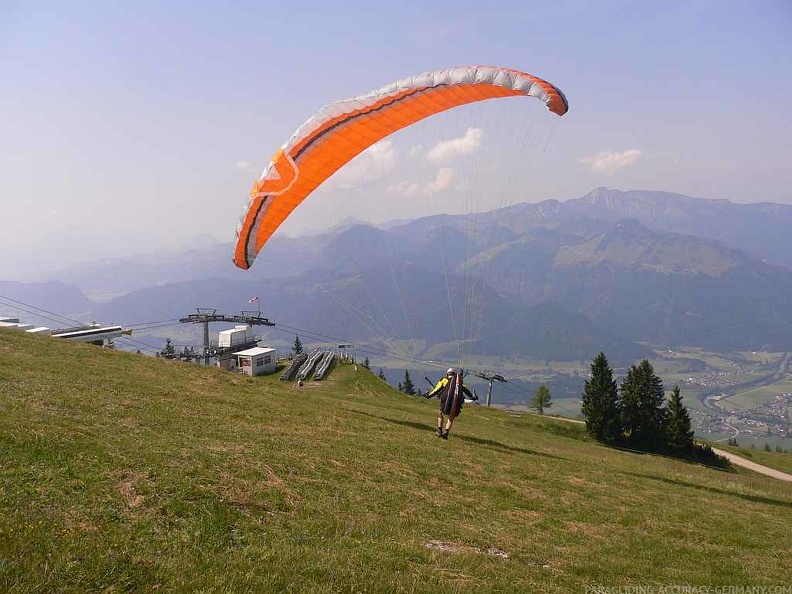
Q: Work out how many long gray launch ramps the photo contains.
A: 3